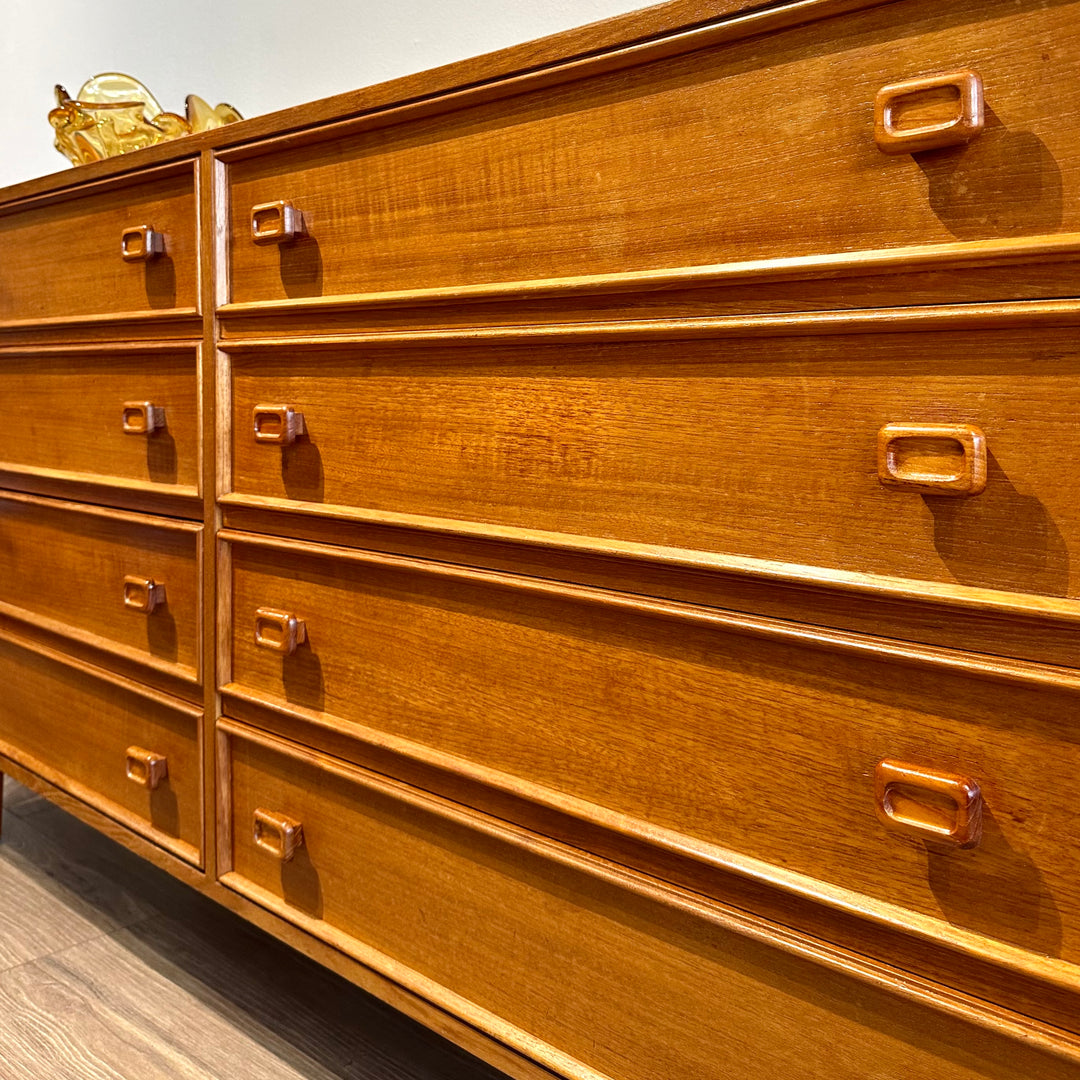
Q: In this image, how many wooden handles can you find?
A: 11